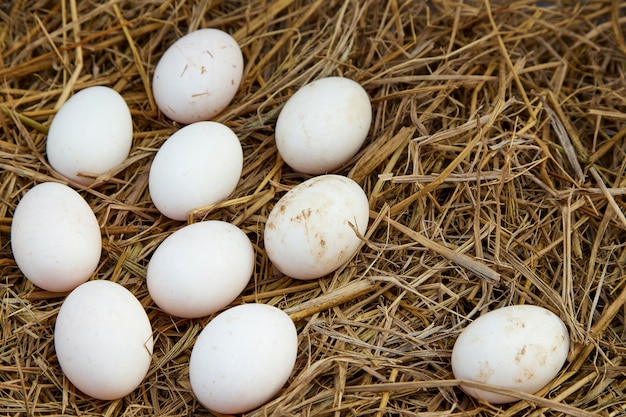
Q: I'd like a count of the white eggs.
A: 10